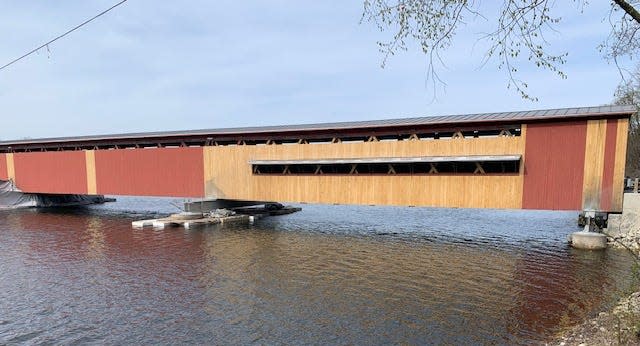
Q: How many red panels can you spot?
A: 5